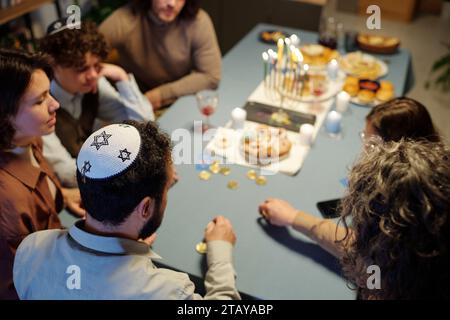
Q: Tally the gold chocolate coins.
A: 7